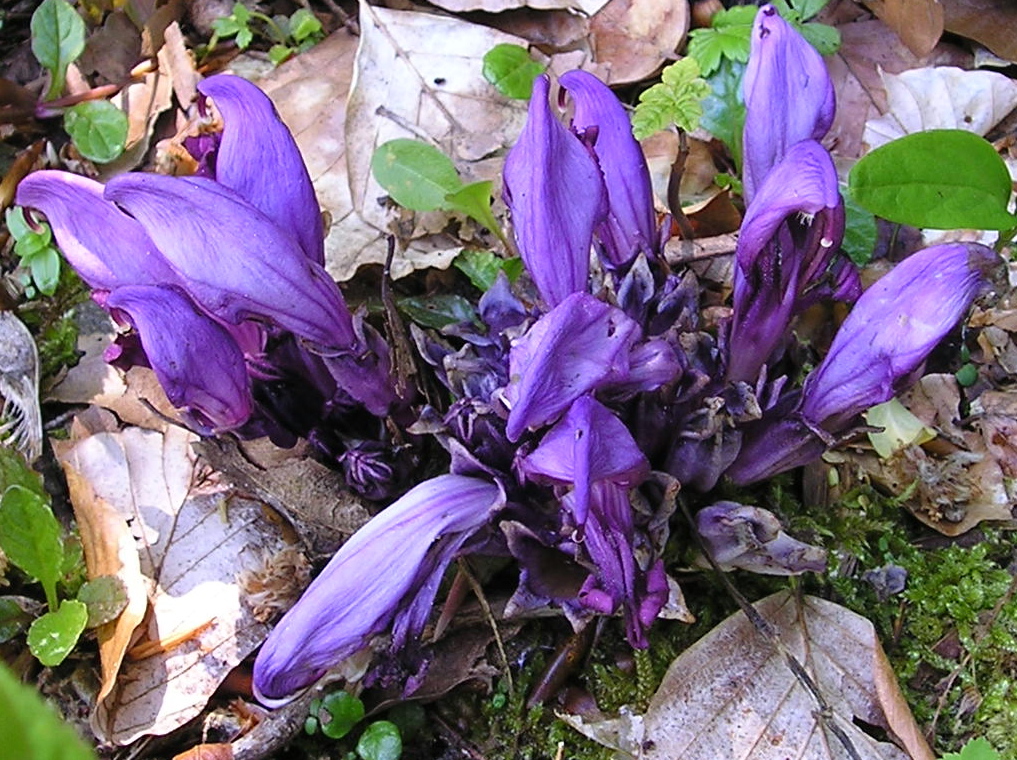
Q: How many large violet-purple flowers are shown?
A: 12